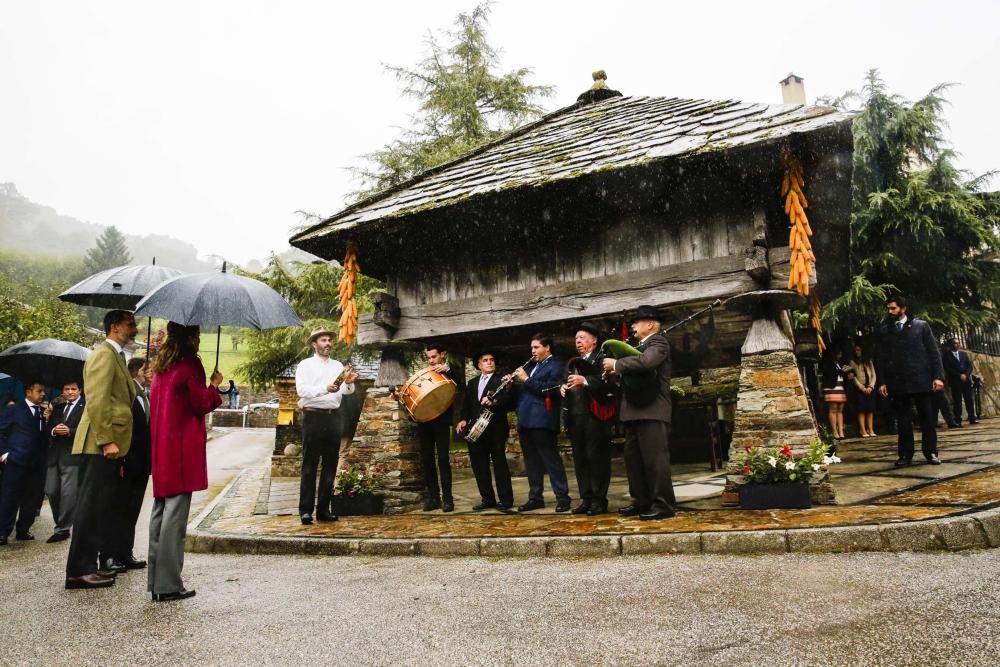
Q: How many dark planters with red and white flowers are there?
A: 2